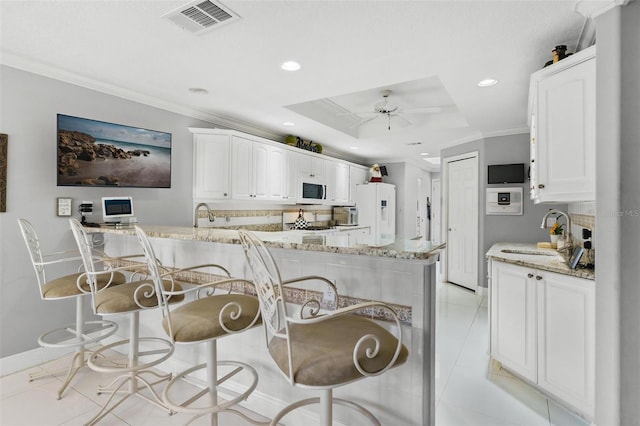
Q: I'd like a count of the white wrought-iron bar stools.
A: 4